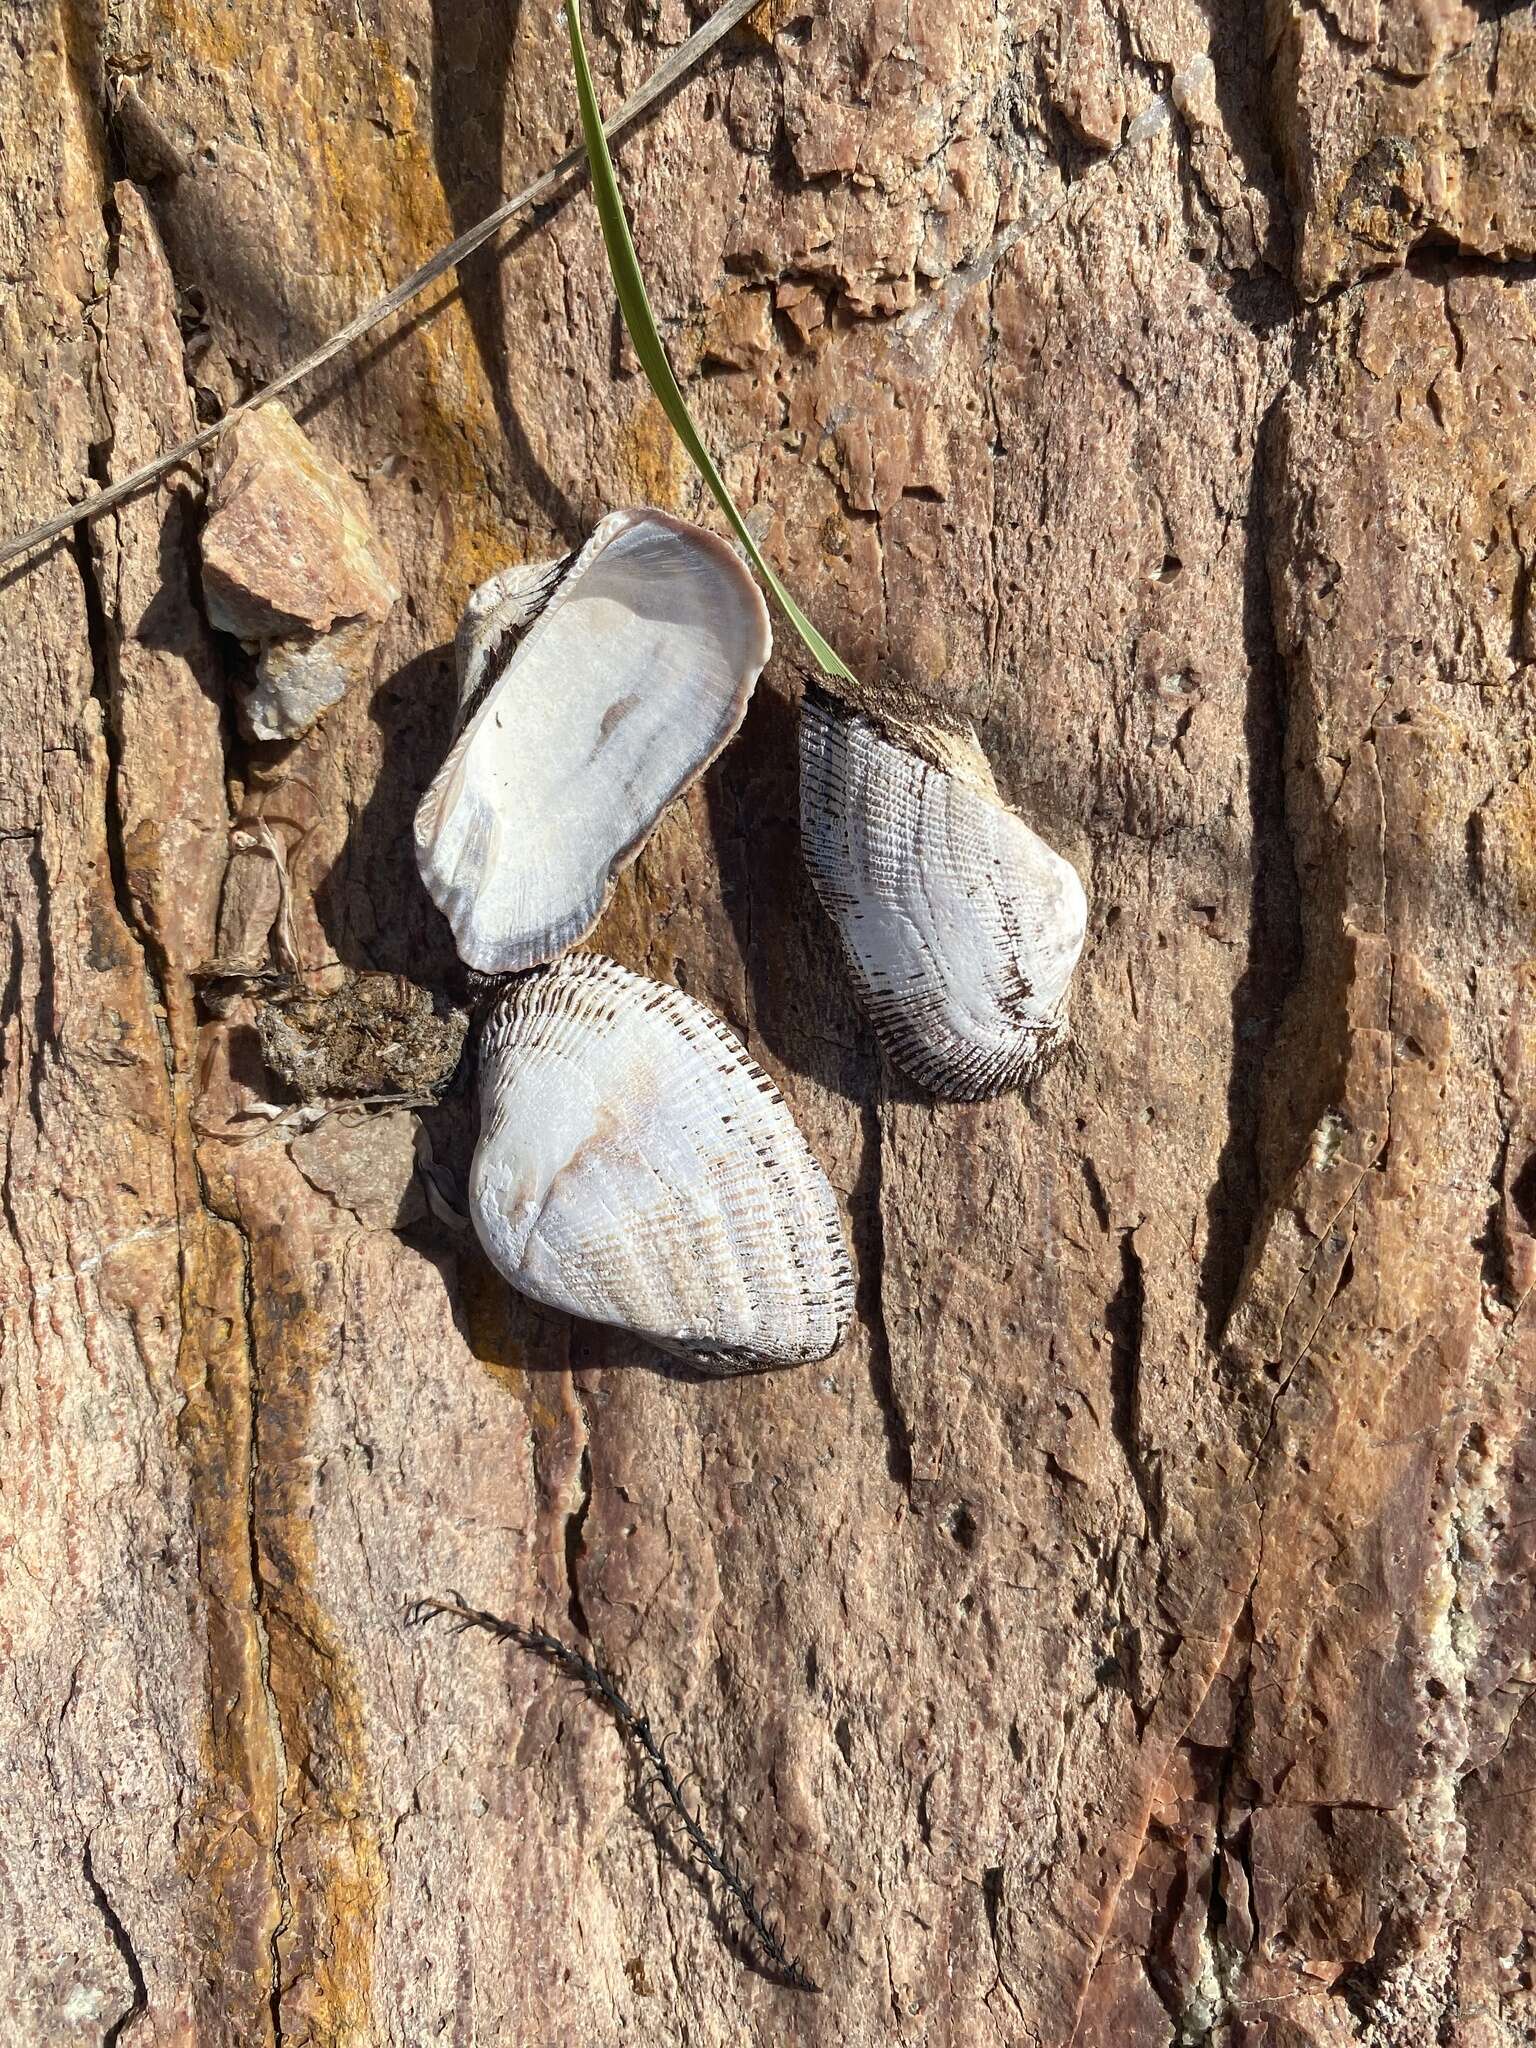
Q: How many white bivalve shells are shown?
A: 3